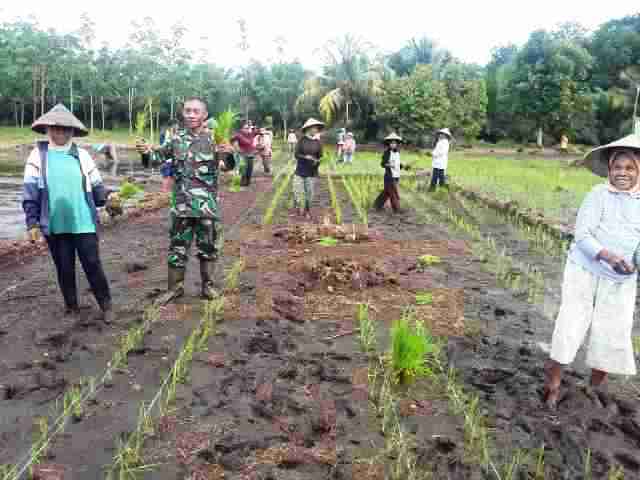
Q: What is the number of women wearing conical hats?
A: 5